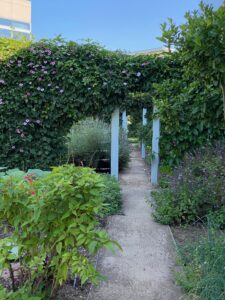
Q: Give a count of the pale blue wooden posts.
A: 4